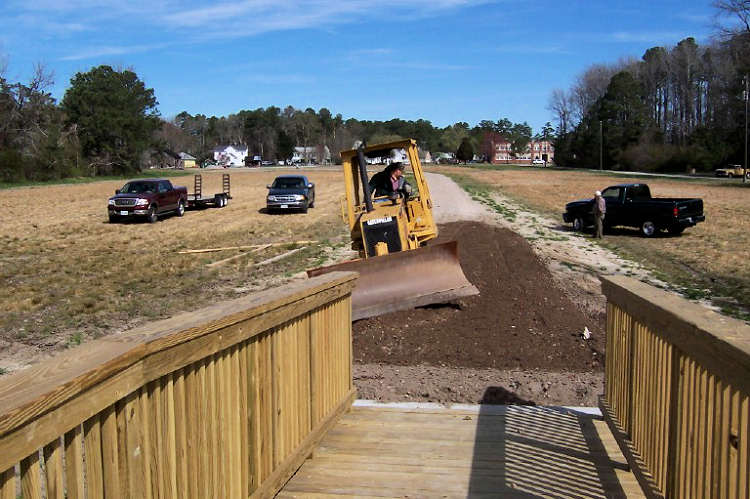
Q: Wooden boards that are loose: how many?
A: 3